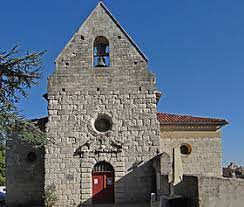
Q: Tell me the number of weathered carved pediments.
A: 1